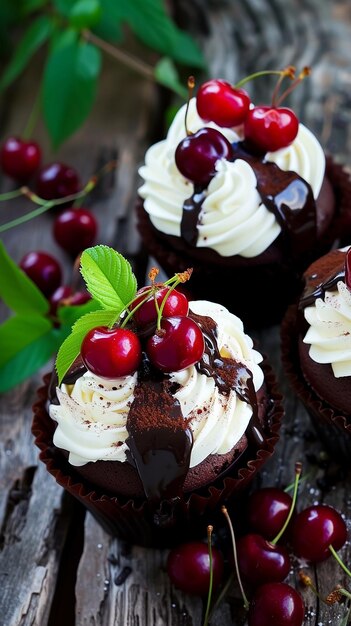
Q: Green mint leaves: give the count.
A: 2